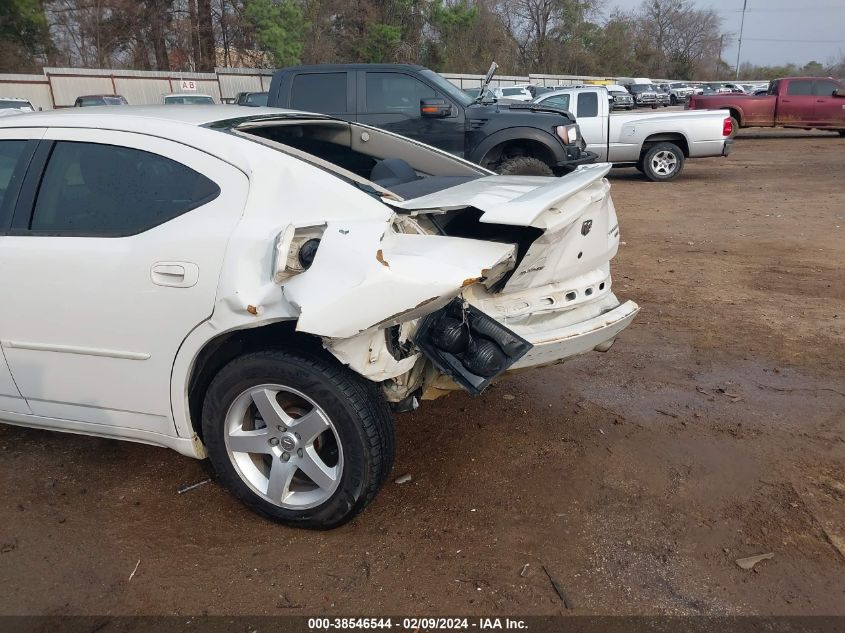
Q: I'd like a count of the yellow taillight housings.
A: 0